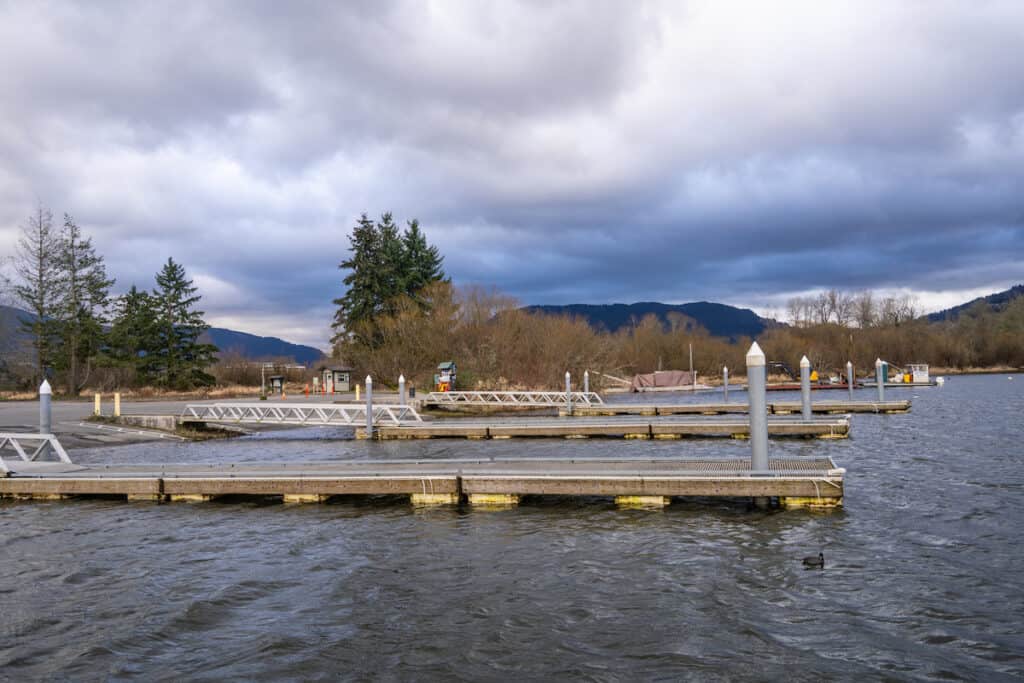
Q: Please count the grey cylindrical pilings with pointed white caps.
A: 10